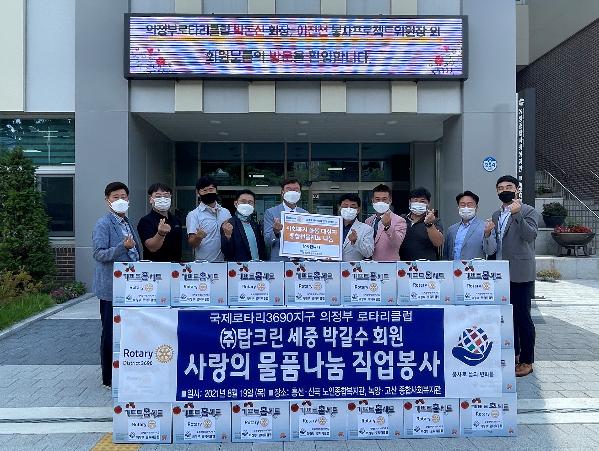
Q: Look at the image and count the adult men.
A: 10